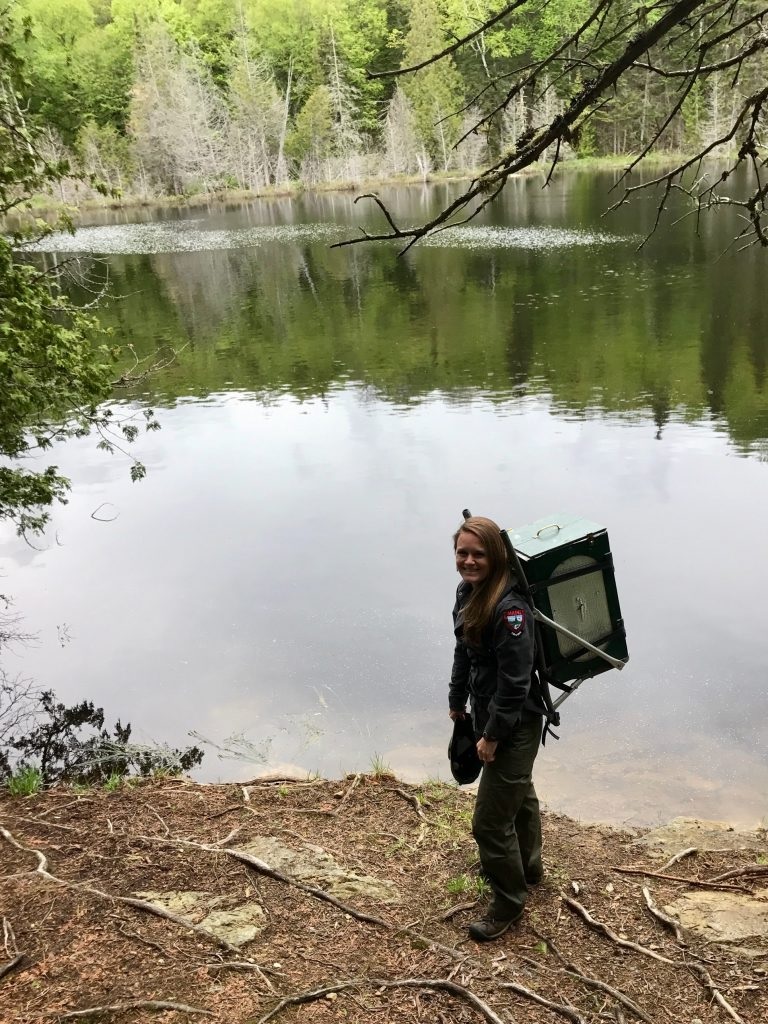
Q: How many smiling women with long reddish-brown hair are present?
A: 1